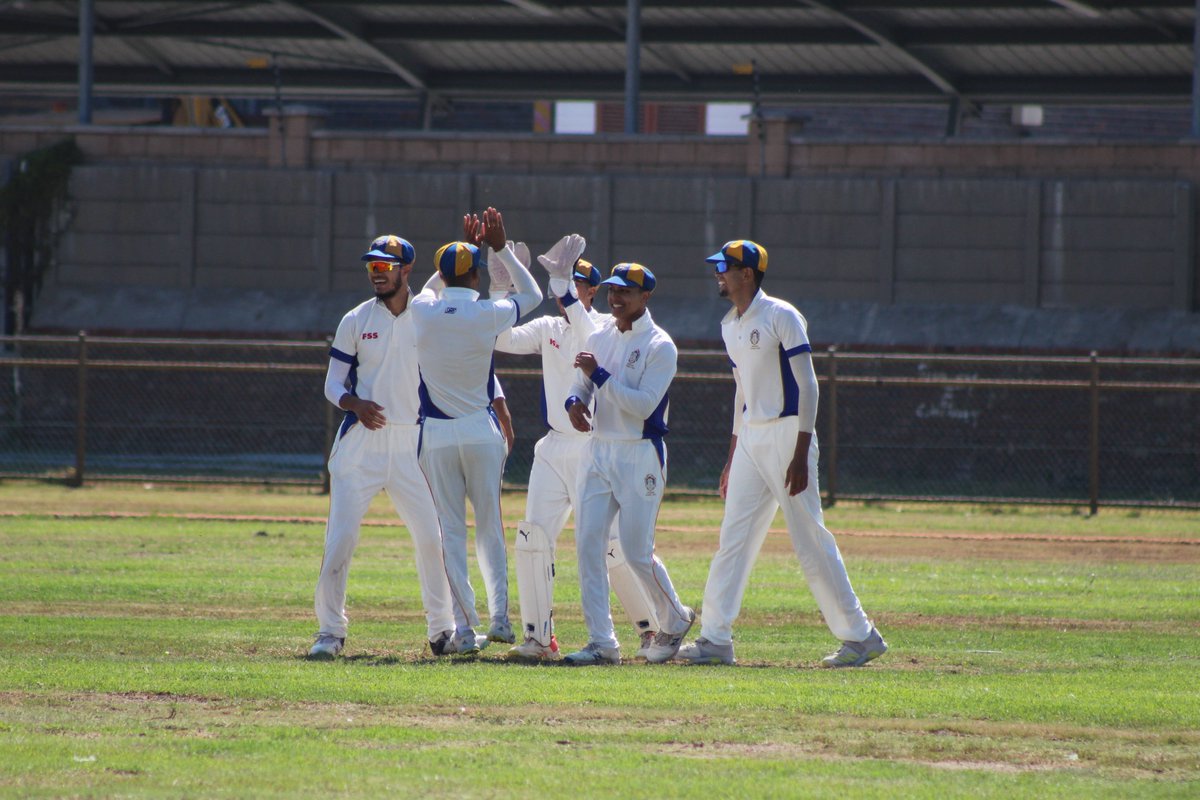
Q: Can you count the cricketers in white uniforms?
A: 5